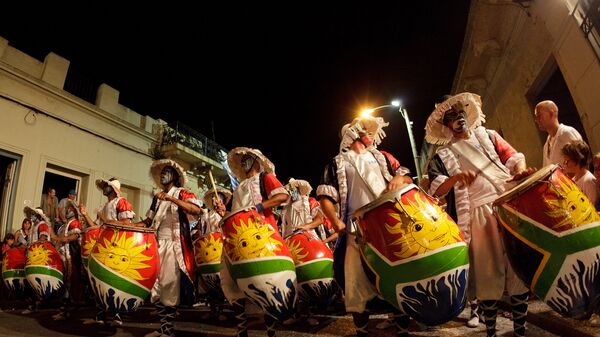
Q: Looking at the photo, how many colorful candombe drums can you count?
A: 9